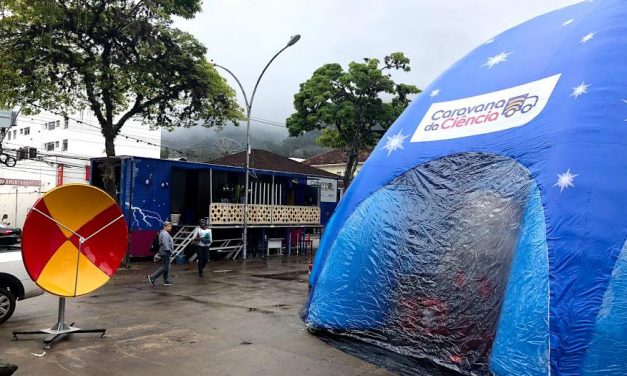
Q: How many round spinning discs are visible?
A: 1